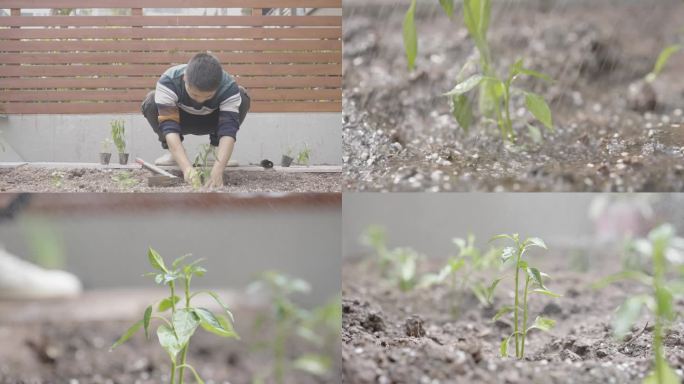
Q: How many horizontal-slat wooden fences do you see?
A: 1